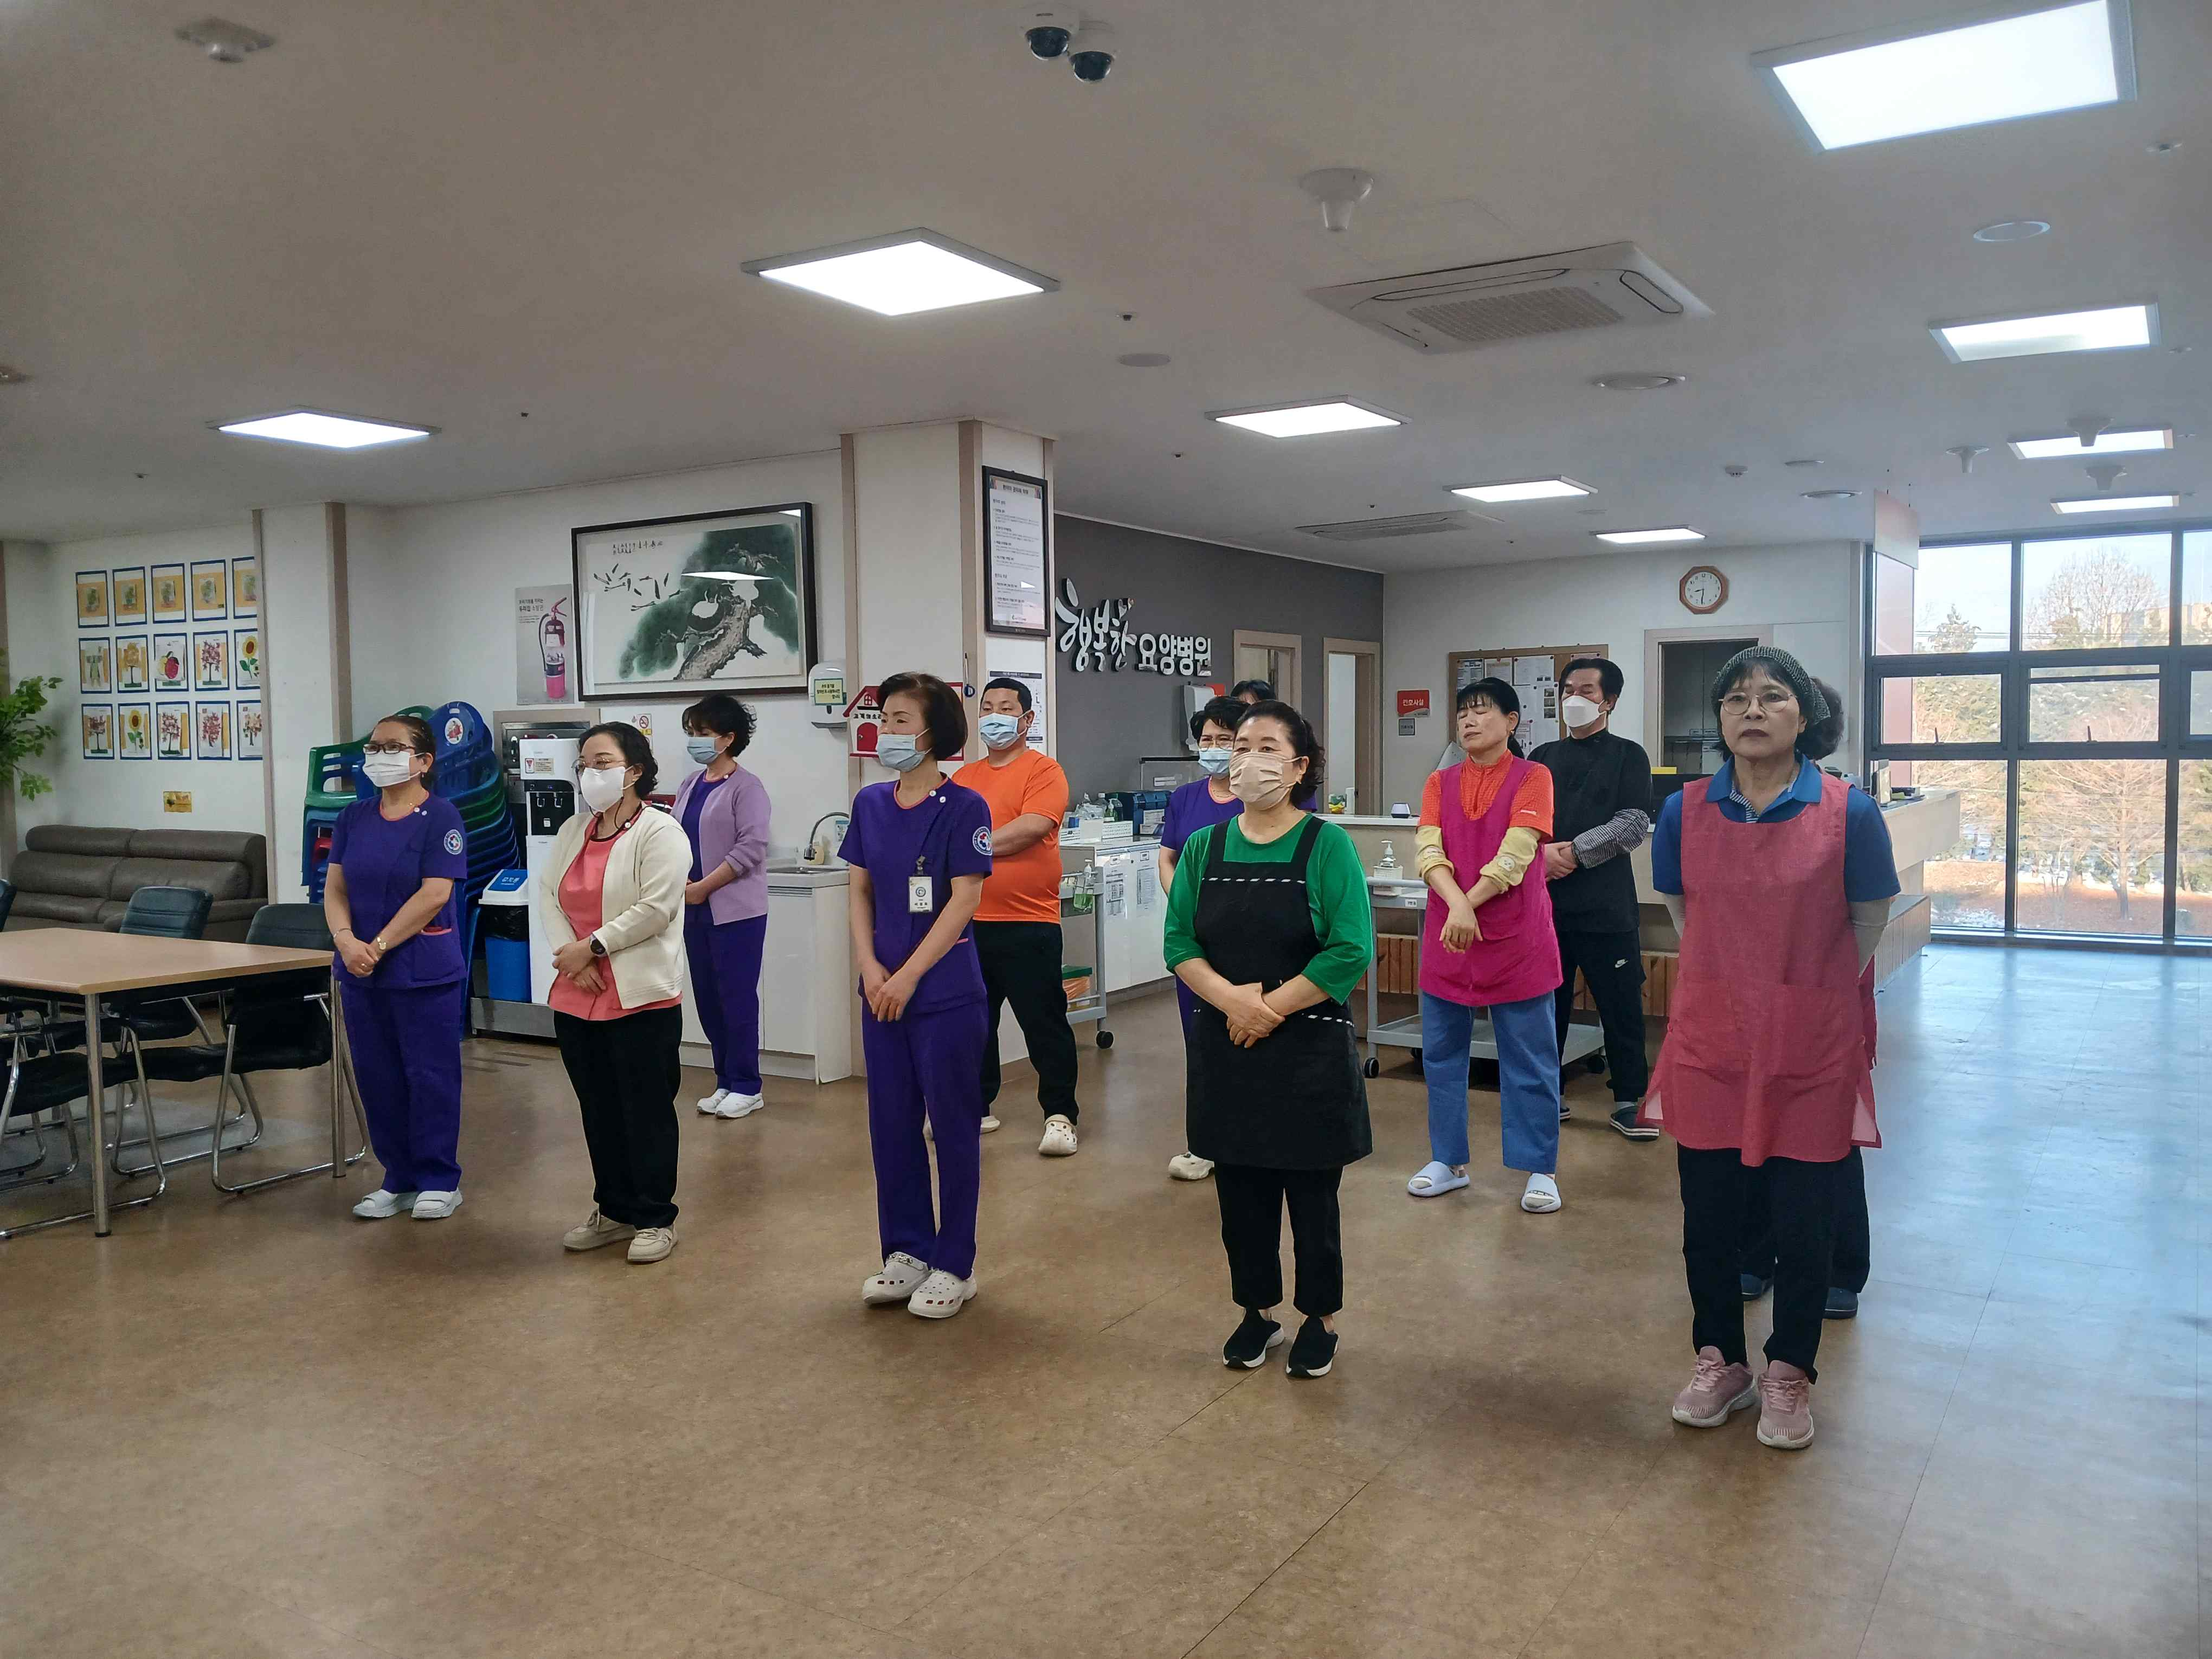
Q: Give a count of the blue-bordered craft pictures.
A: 15